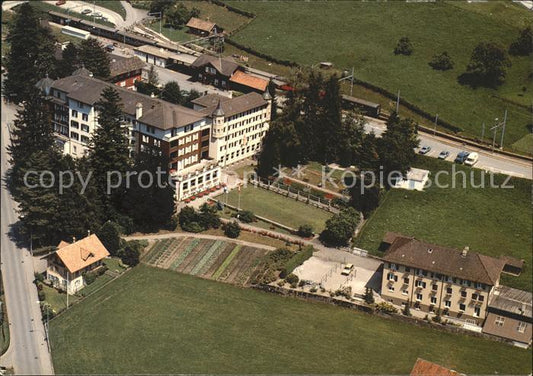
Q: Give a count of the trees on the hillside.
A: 4